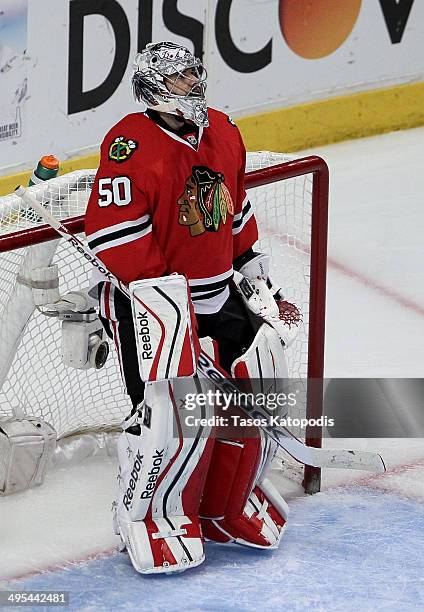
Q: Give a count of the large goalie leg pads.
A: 2